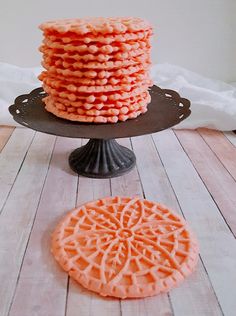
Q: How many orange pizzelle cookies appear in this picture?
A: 13